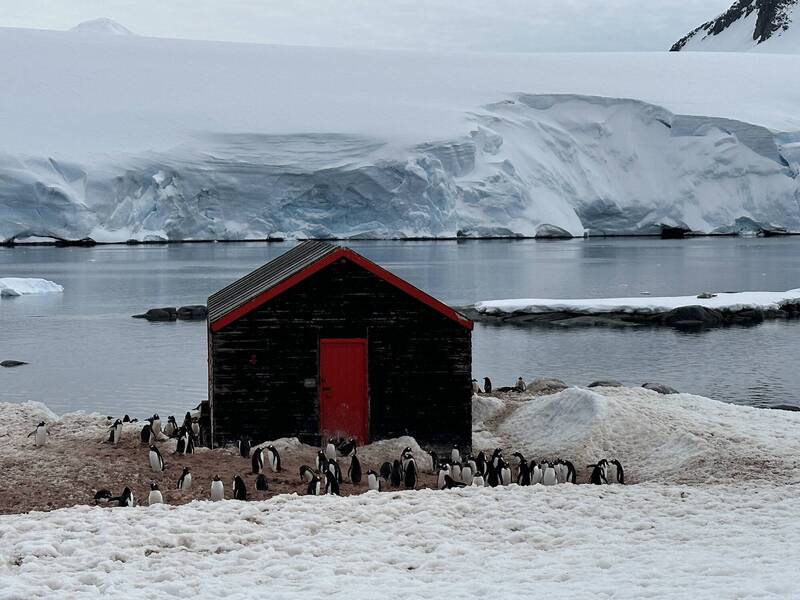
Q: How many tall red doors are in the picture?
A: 1